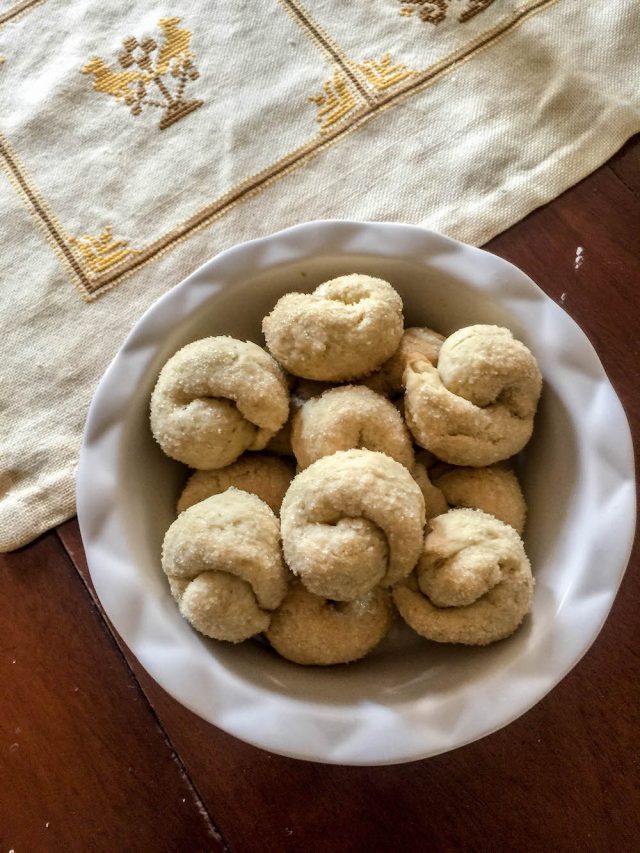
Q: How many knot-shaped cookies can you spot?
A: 11